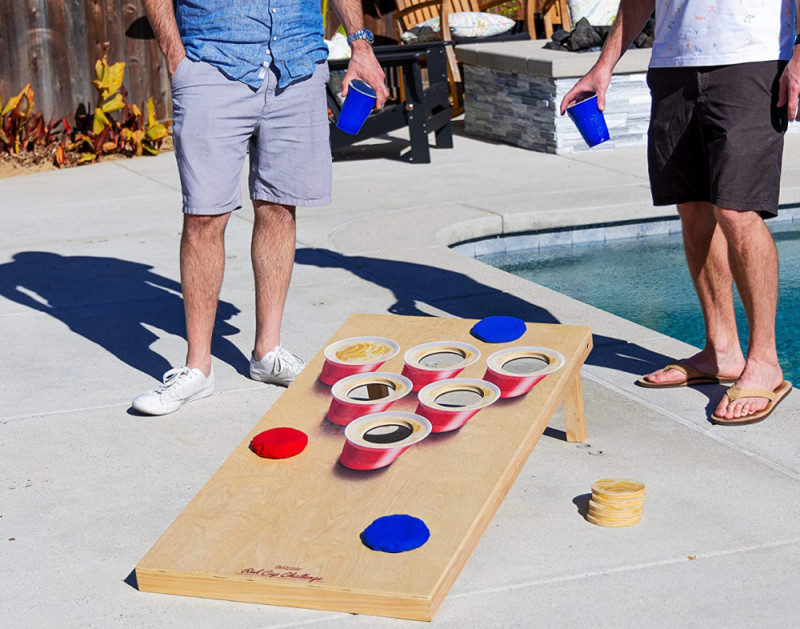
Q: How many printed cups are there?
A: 6